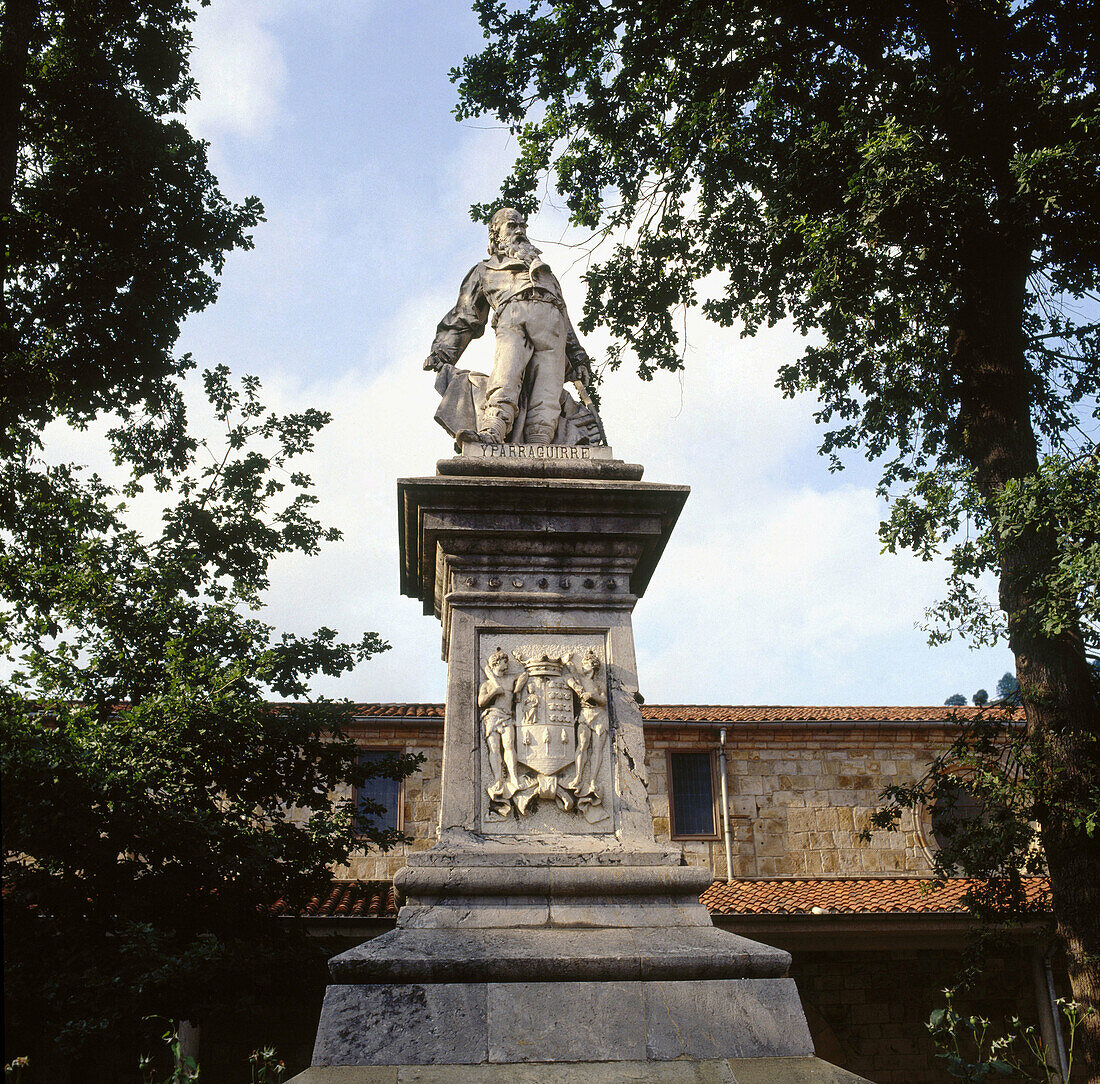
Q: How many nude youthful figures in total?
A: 2